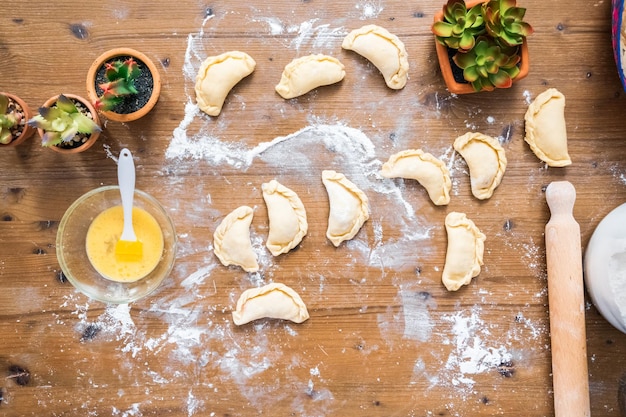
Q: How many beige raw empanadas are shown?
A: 11